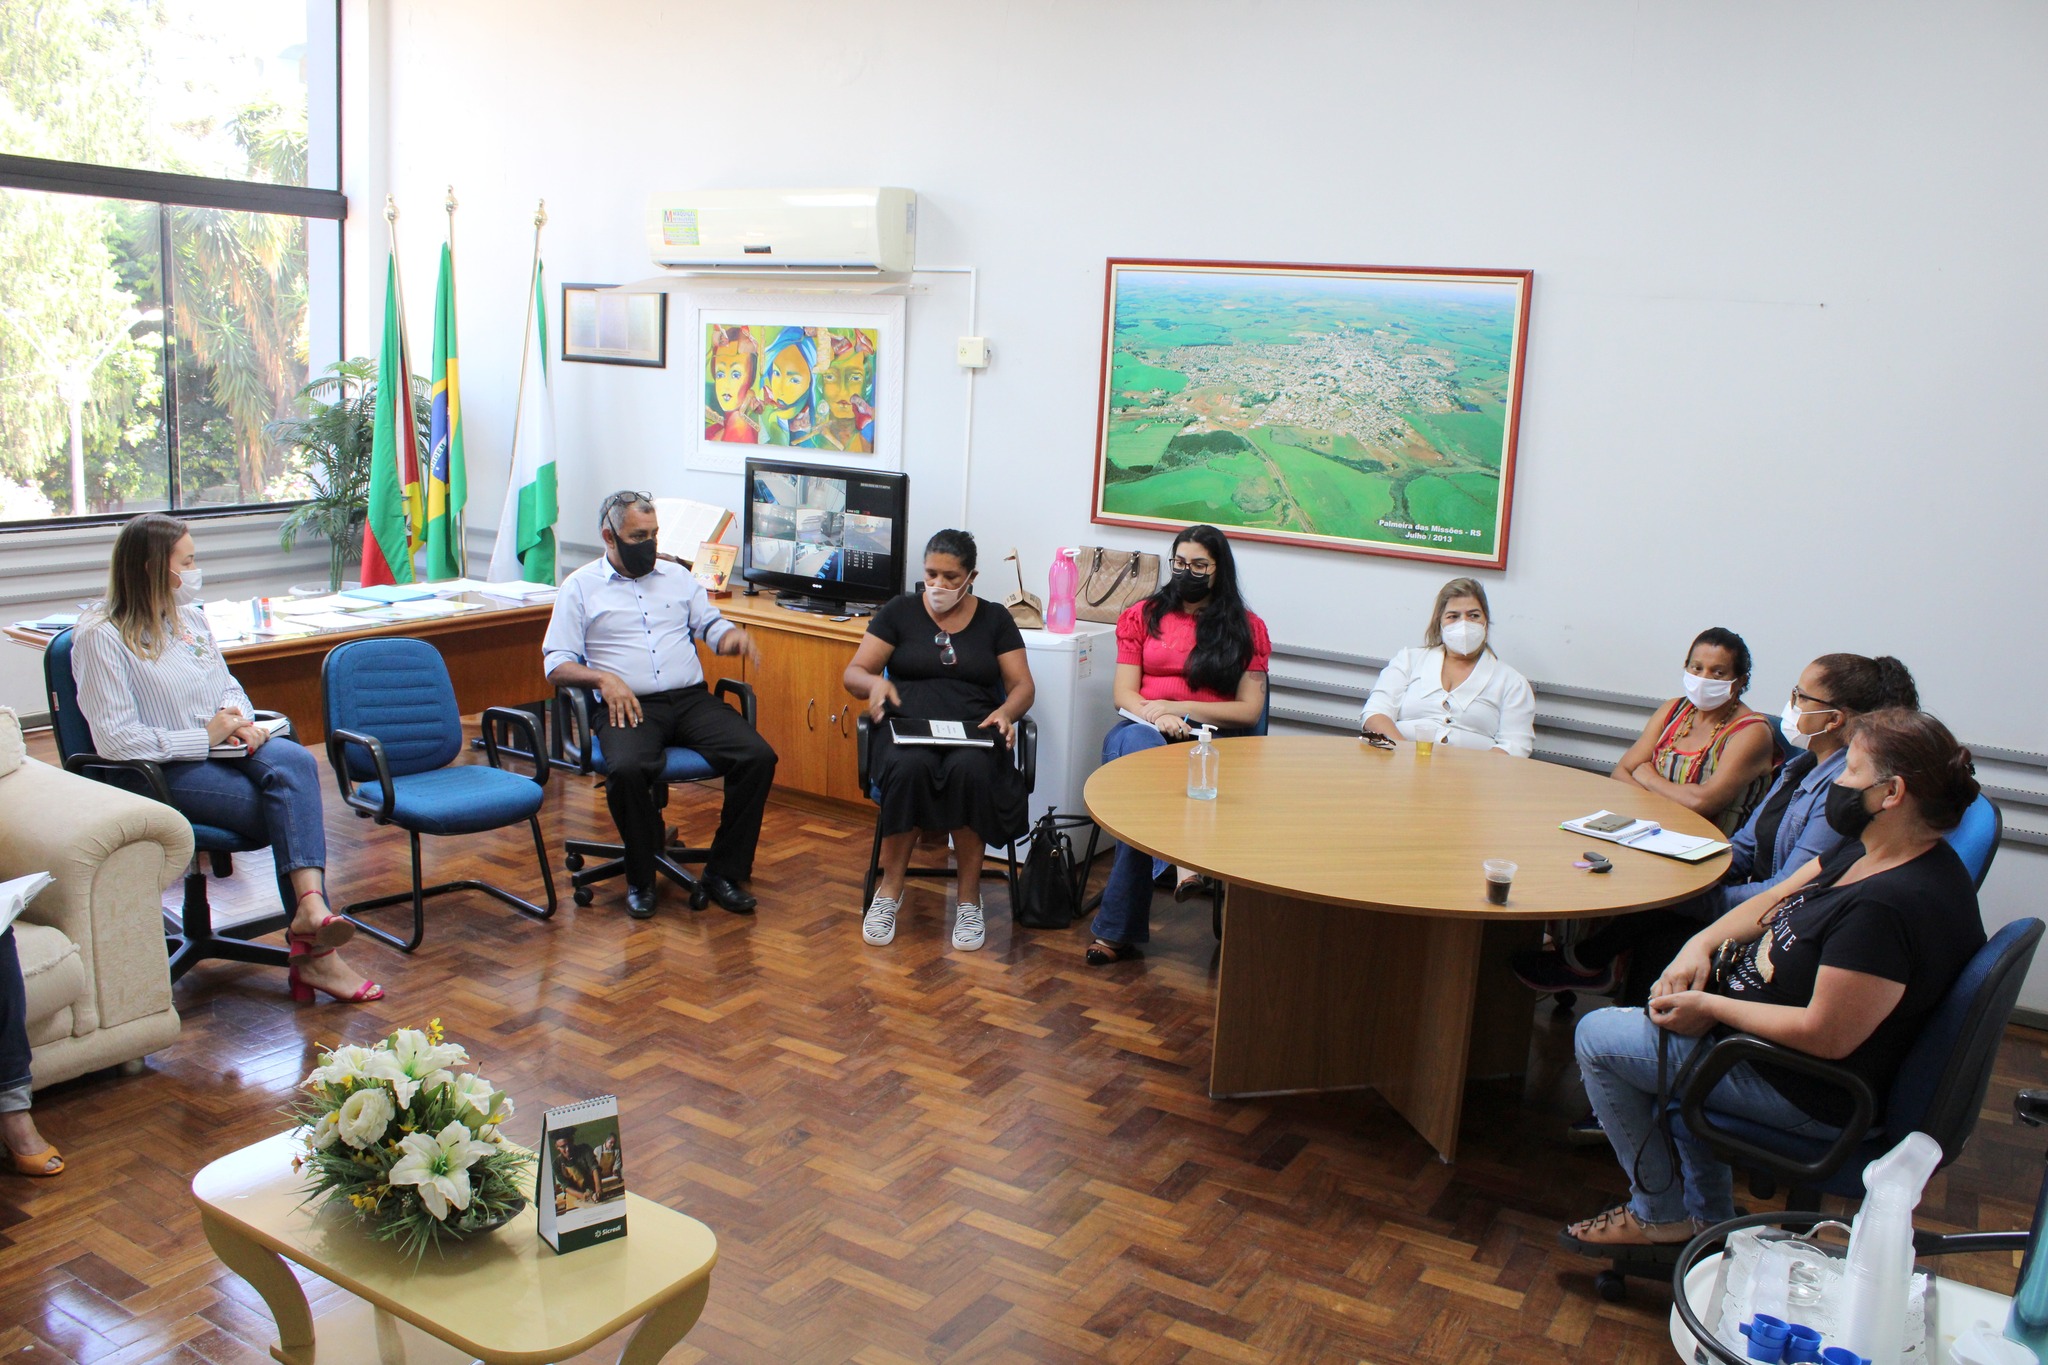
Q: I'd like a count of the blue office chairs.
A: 8